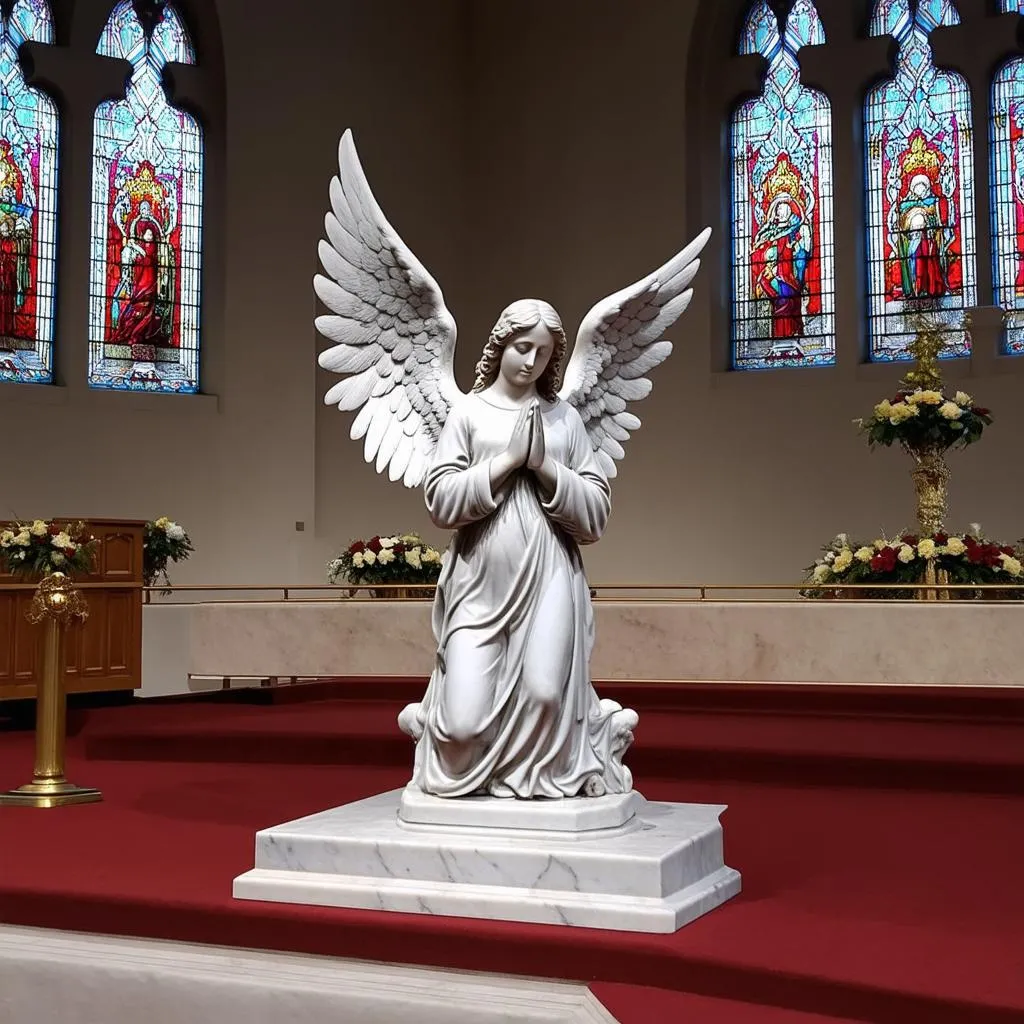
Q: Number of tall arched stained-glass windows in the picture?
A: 5